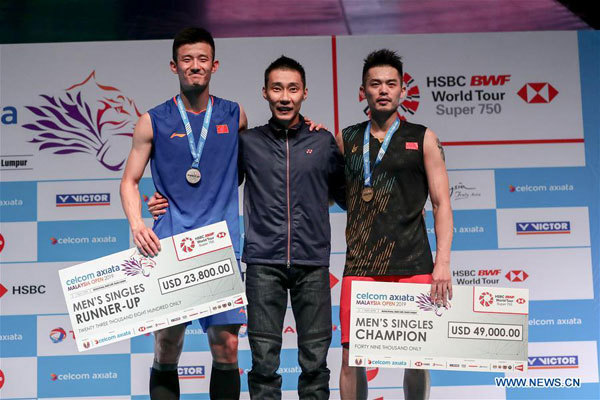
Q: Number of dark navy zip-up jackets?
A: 1